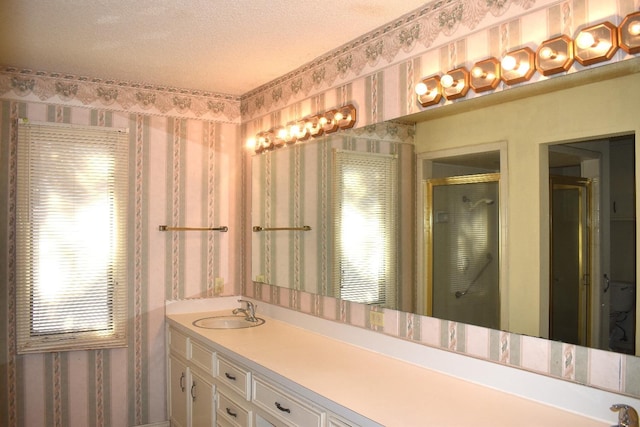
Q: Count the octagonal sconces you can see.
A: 15